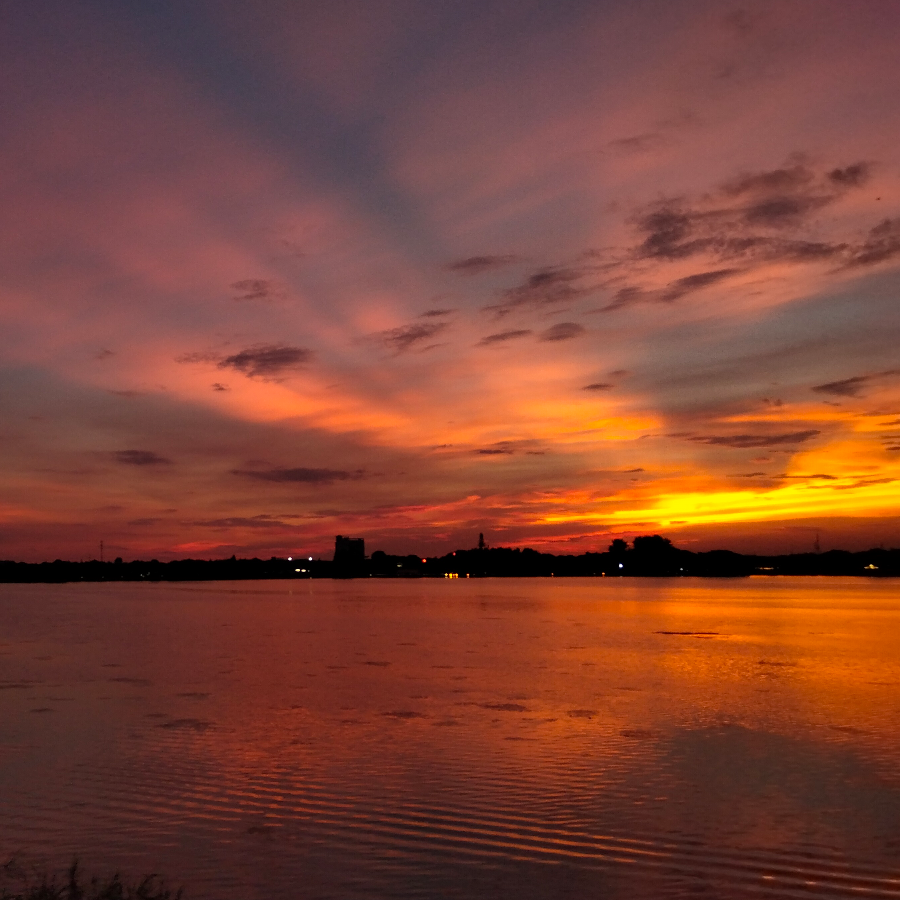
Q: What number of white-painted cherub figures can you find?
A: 0